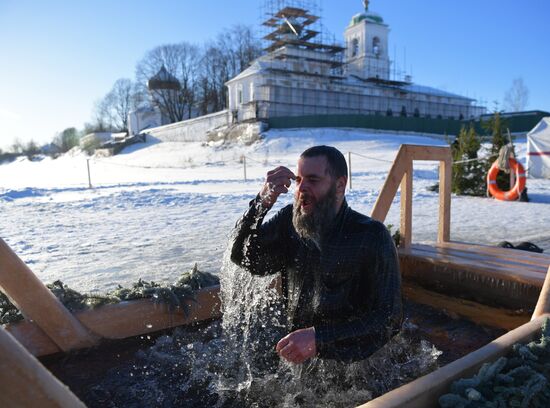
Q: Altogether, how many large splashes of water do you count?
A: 1